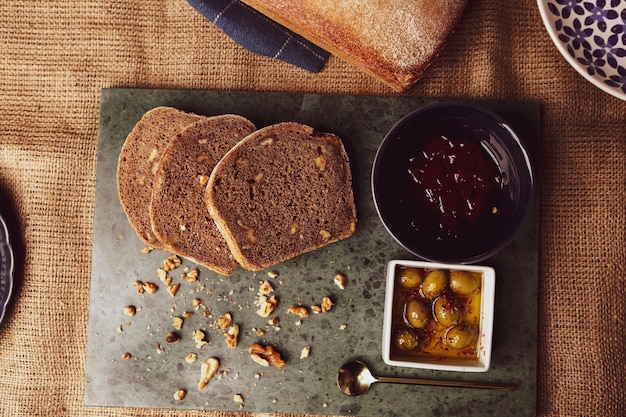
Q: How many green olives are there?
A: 7